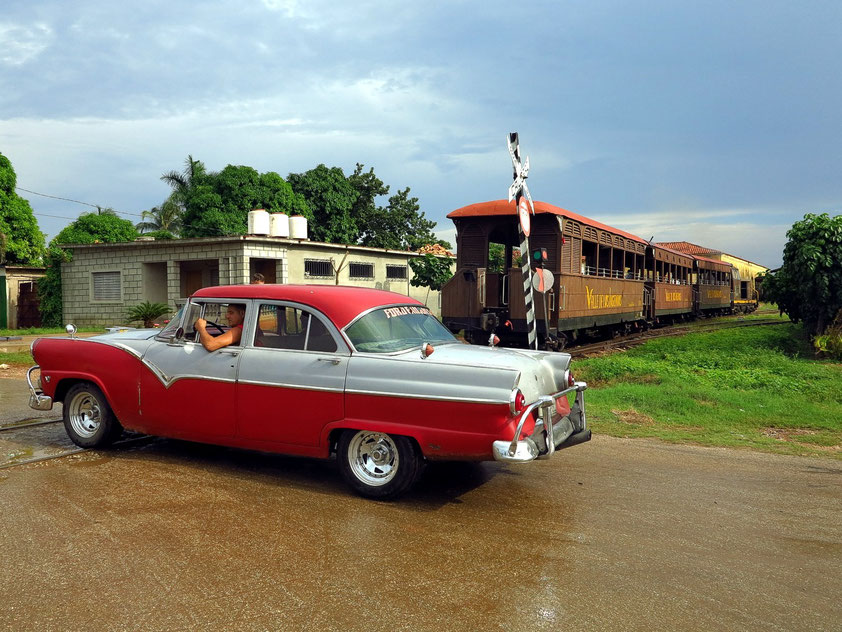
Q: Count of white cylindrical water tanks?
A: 3